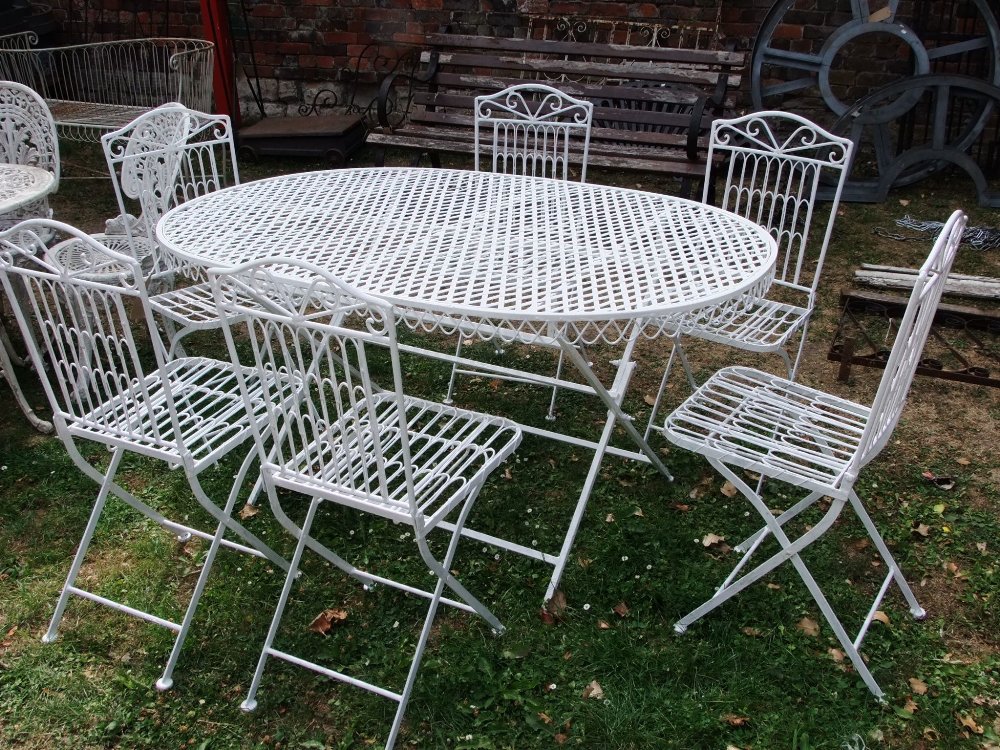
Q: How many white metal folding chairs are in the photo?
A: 6